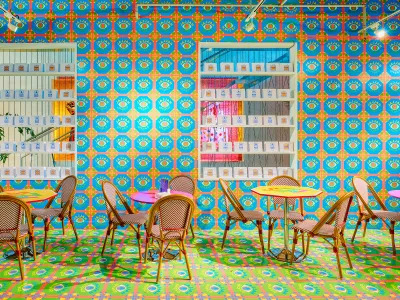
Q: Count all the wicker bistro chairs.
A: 9